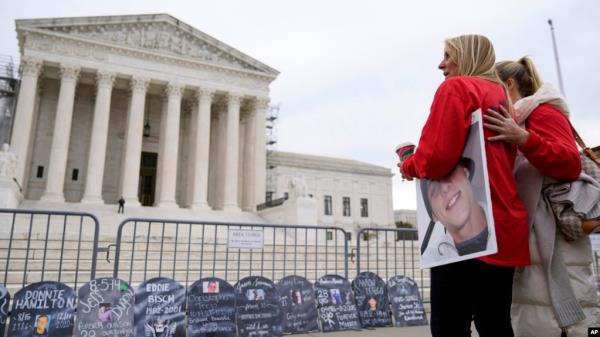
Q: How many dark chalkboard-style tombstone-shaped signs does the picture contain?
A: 10